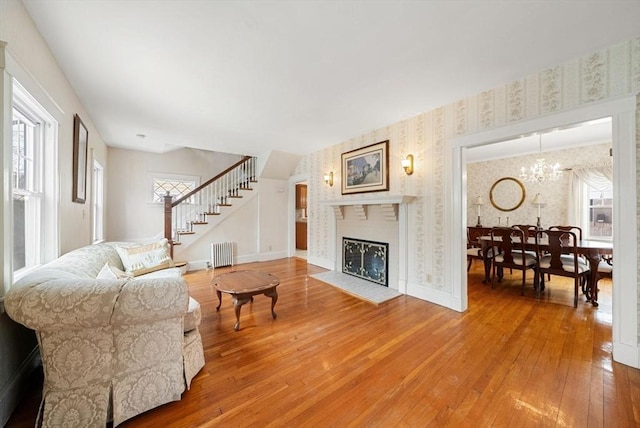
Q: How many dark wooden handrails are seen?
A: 1